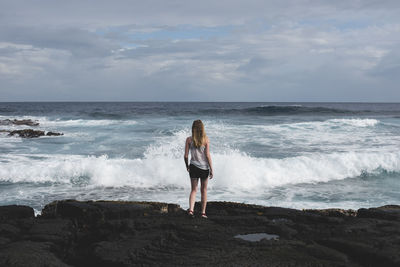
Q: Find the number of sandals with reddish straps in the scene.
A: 2